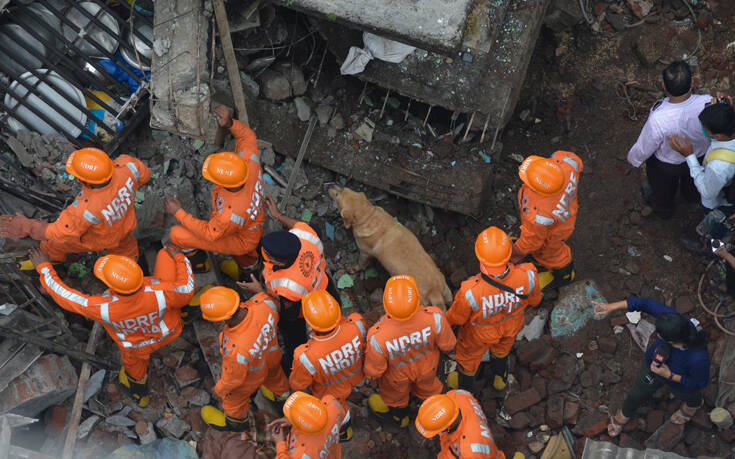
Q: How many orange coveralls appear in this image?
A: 10